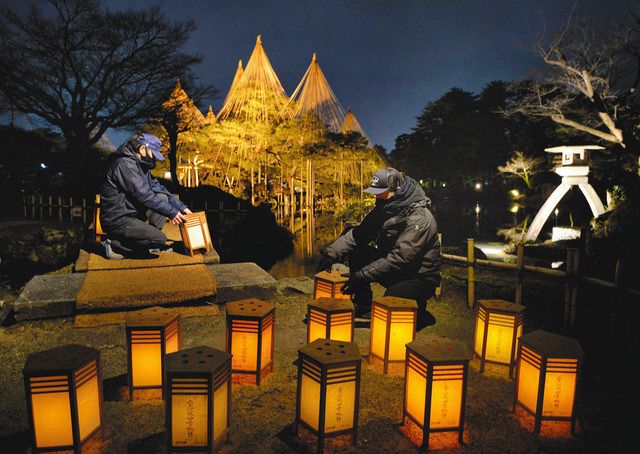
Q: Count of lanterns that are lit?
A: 12